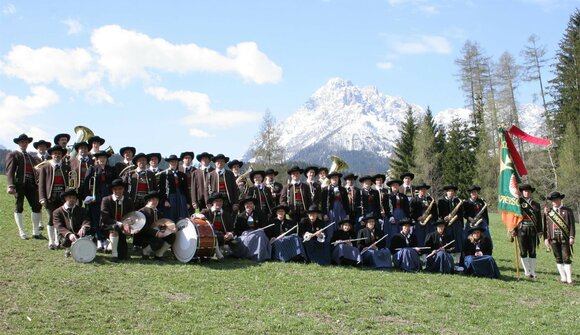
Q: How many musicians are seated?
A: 12